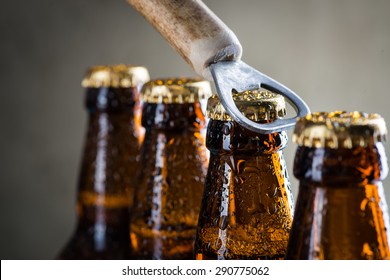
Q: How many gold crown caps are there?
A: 4